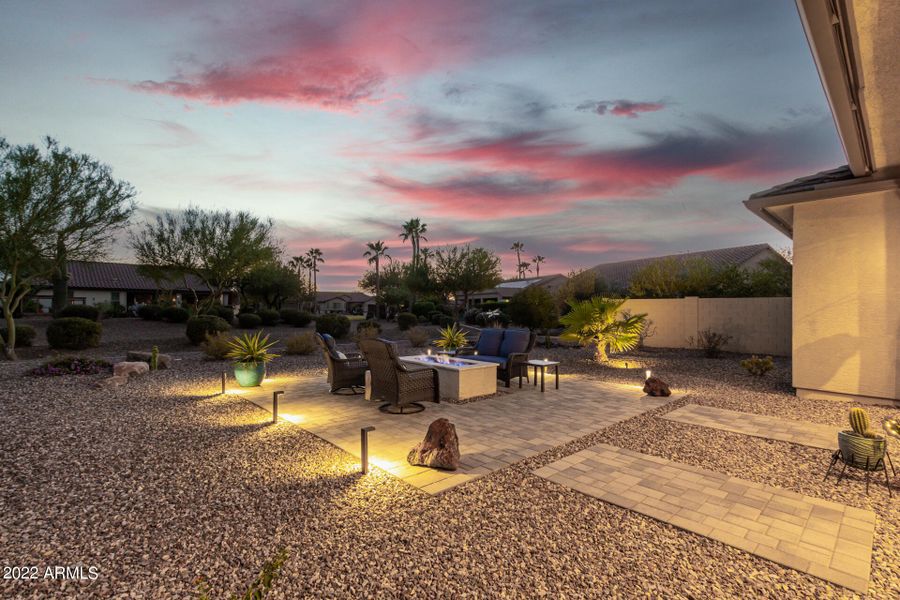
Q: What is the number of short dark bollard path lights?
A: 3